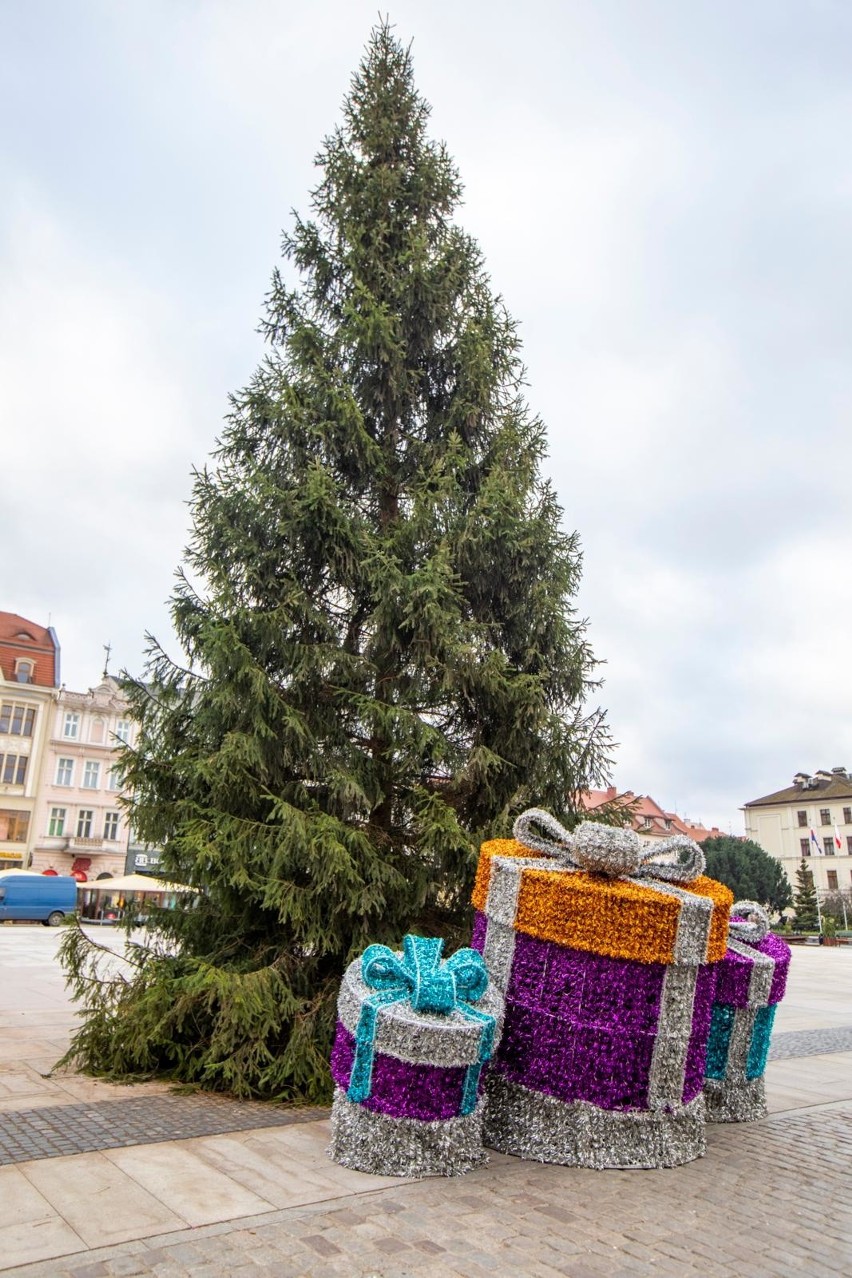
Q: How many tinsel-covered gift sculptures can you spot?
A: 3